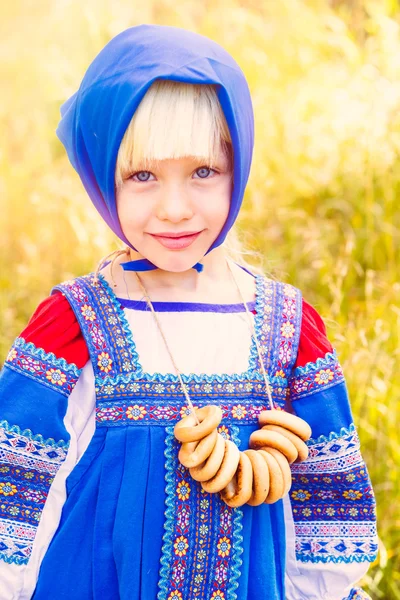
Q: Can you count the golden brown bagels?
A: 11